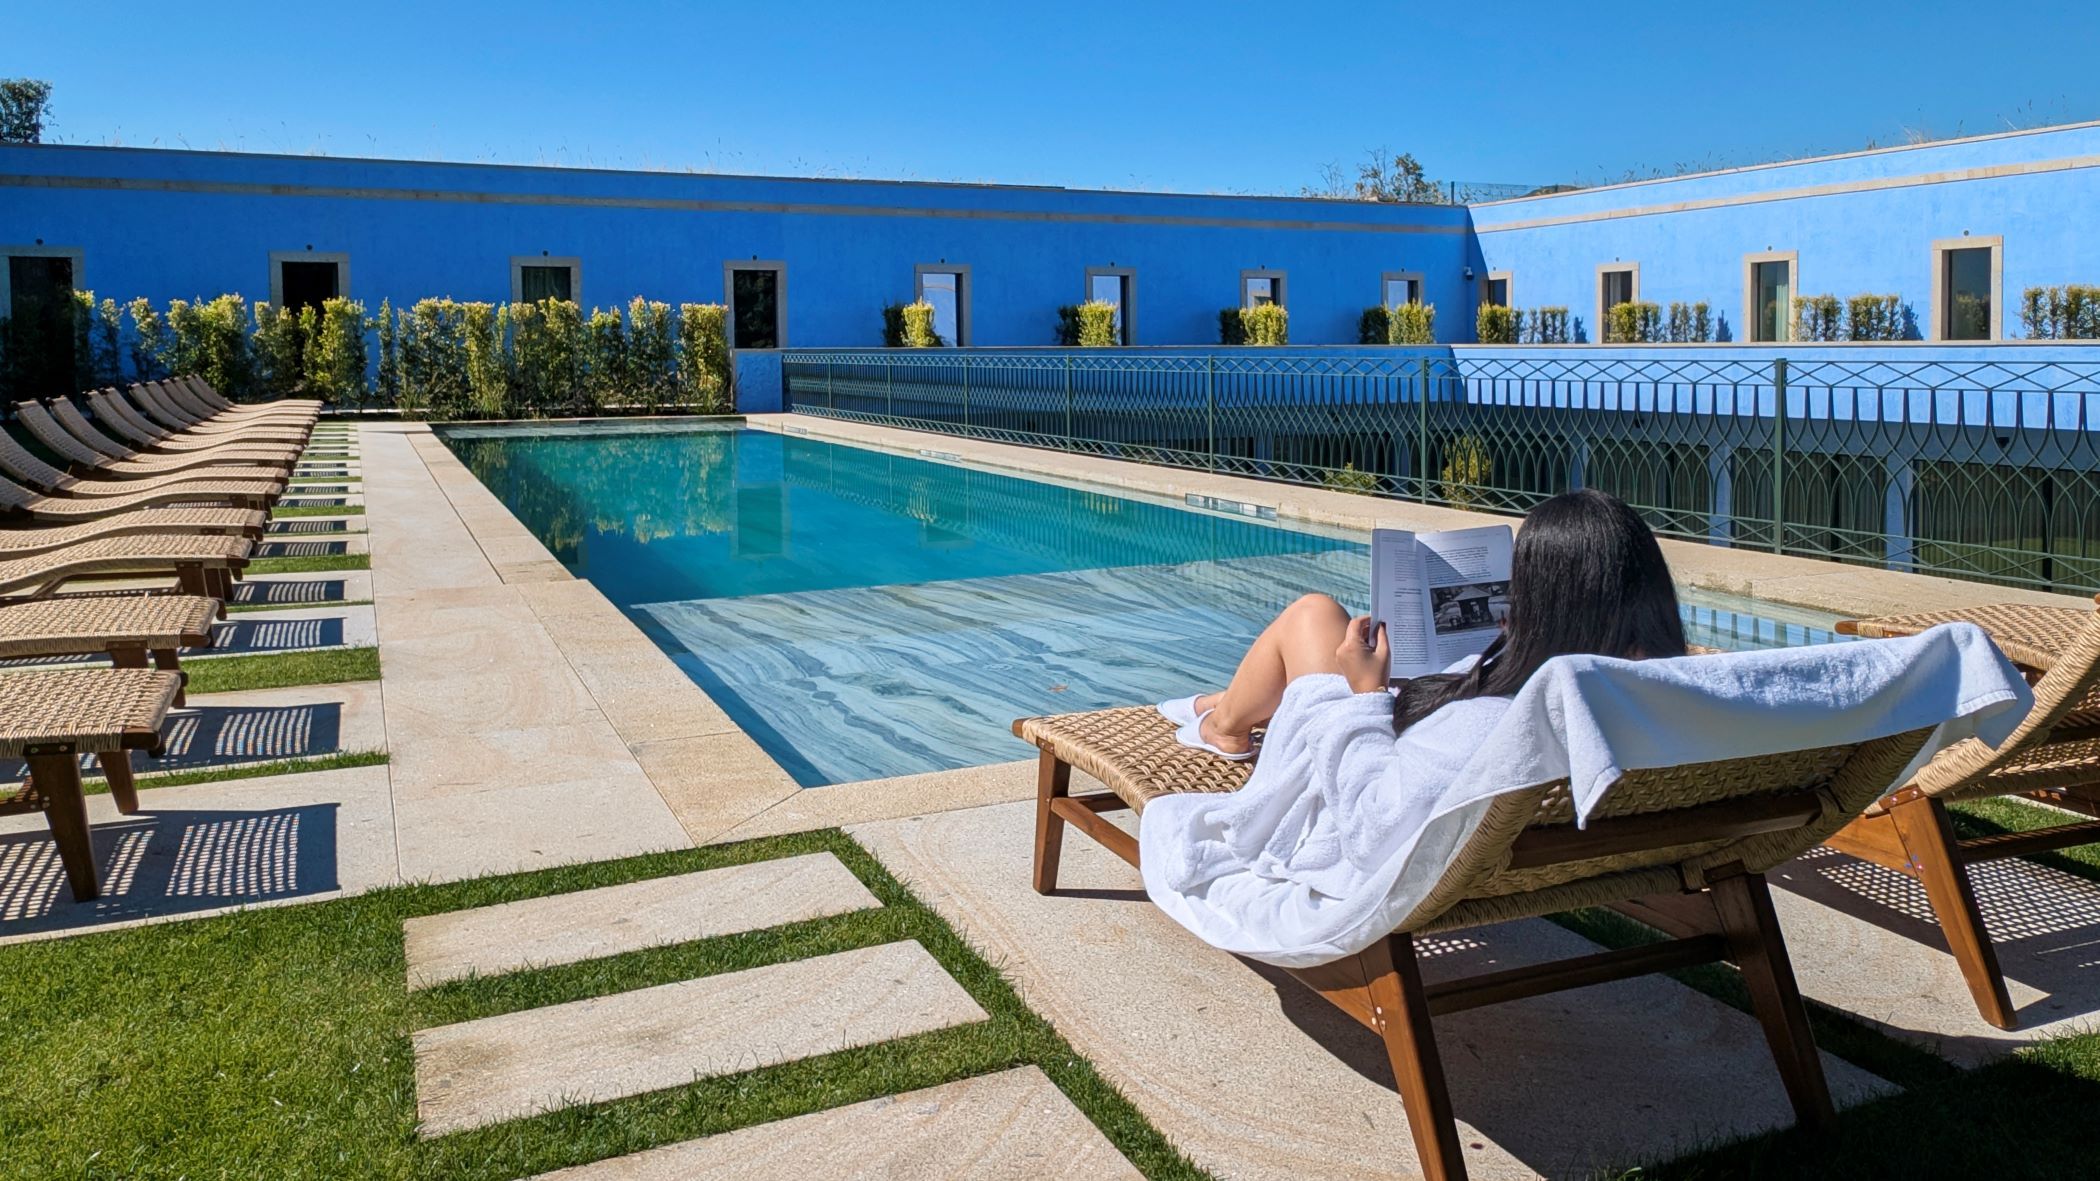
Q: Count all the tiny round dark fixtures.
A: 12